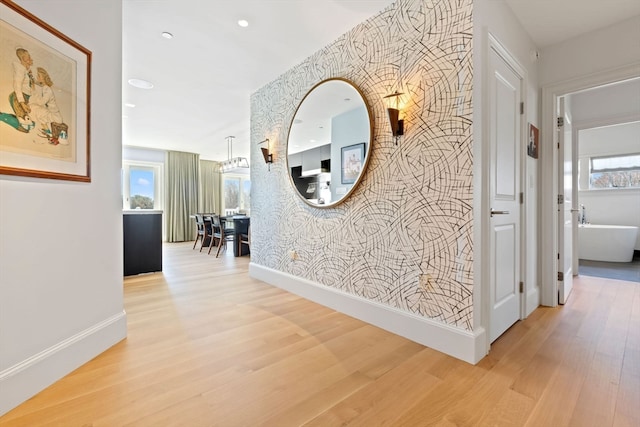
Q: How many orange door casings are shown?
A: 0